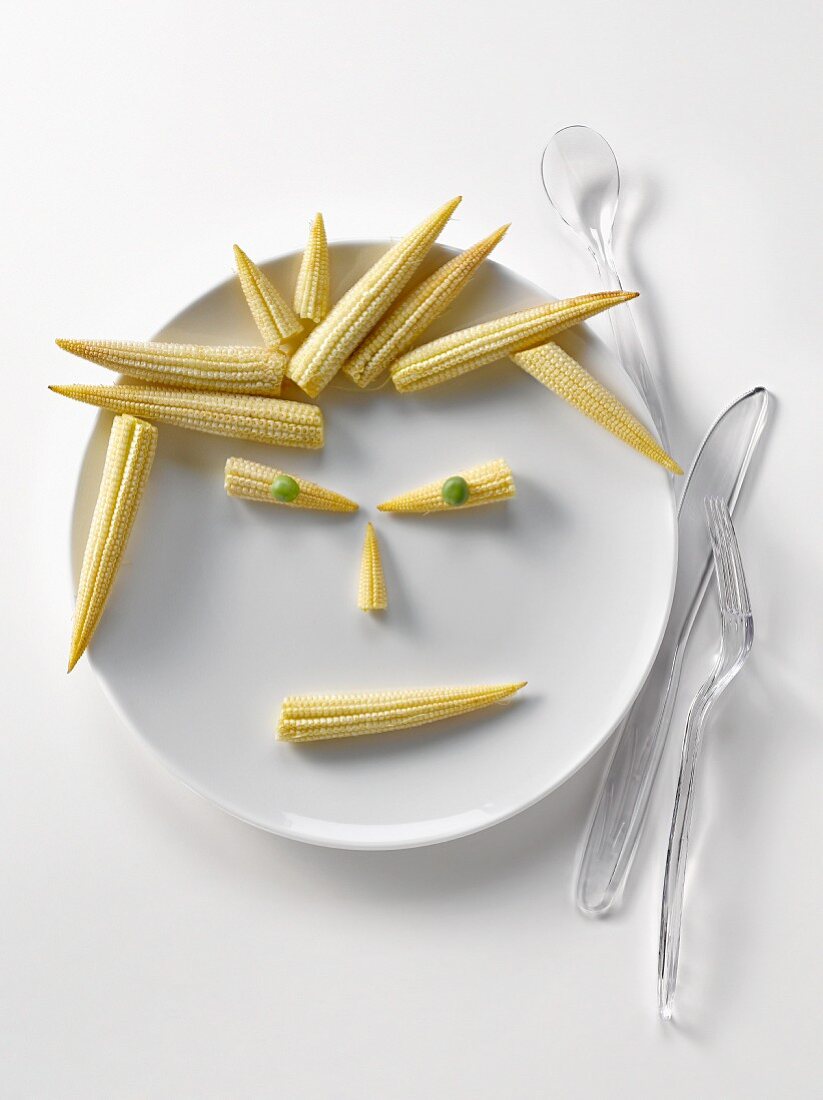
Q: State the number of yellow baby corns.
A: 13